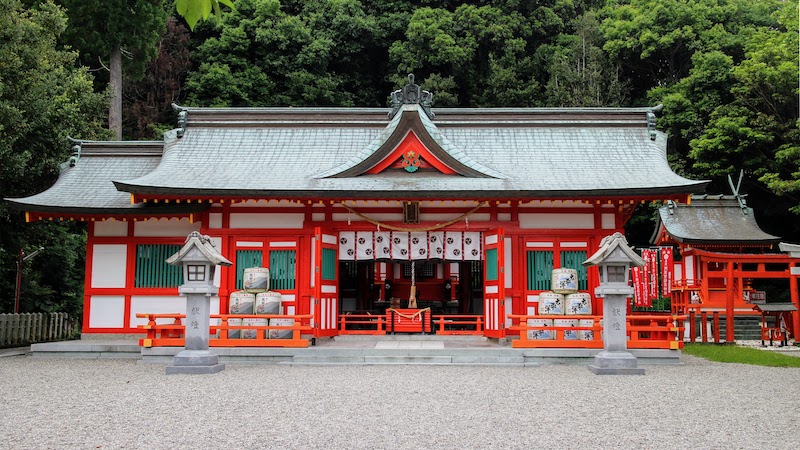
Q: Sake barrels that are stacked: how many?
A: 12